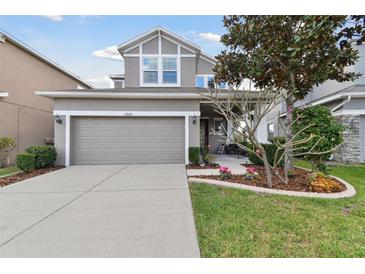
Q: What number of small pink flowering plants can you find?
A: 2